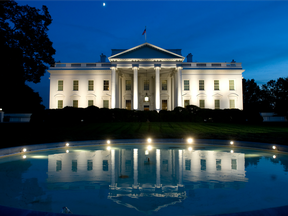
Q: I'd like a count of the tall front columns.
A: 4